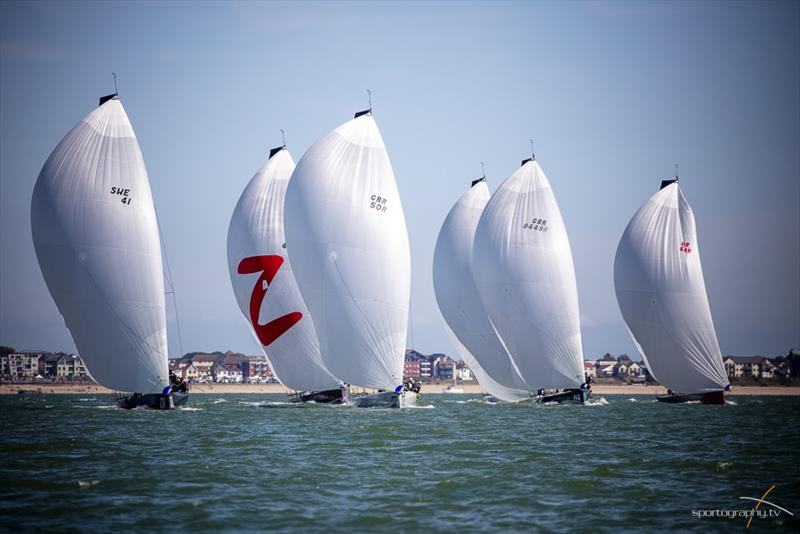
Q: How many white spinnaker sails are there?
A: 6